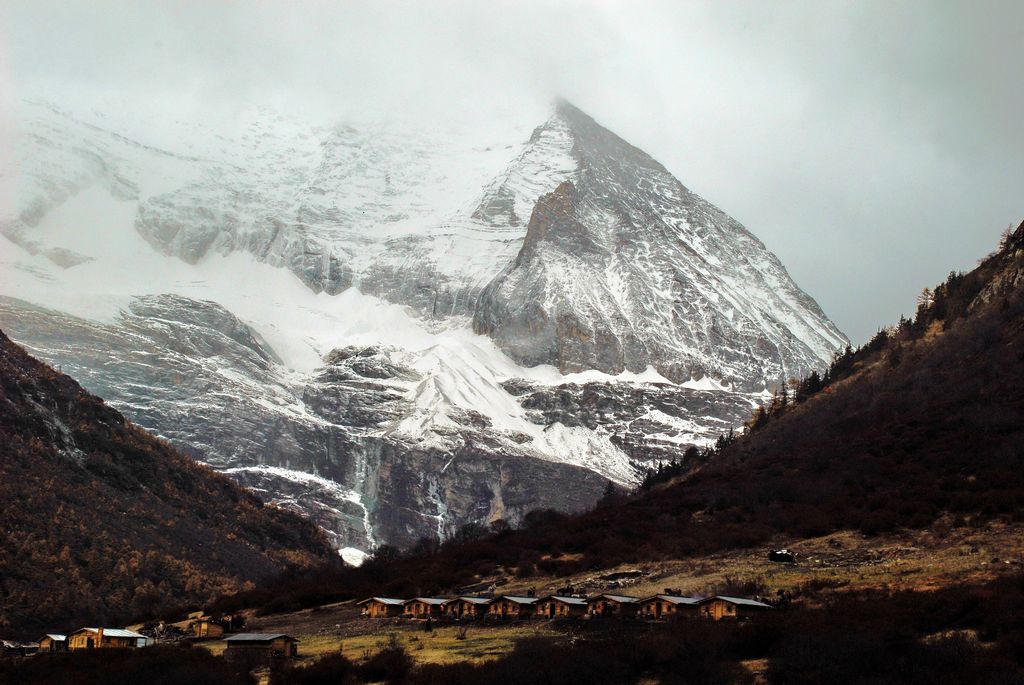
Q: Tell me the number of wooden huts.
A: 12